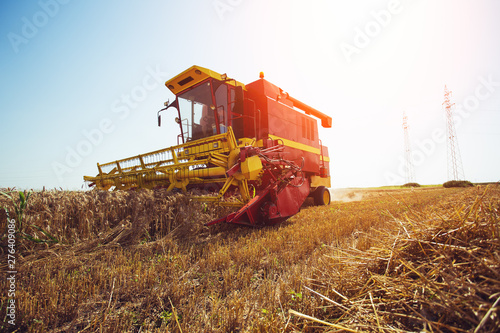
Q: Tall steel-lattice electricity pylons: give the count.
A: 2